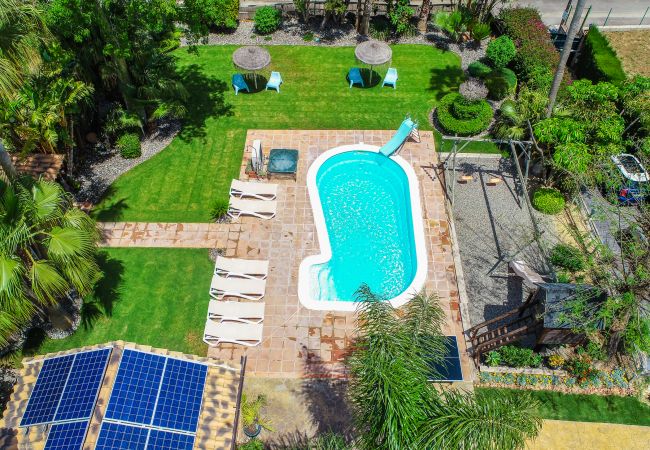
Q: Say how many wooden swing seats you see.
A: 2